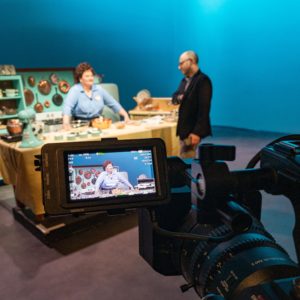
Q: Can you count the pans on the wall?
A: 8